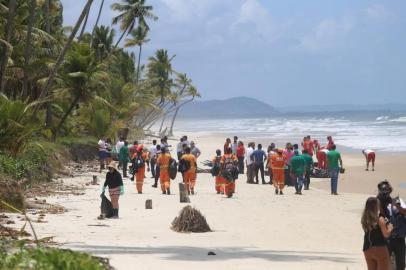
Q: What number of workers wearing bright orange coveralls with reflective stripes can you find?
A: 6